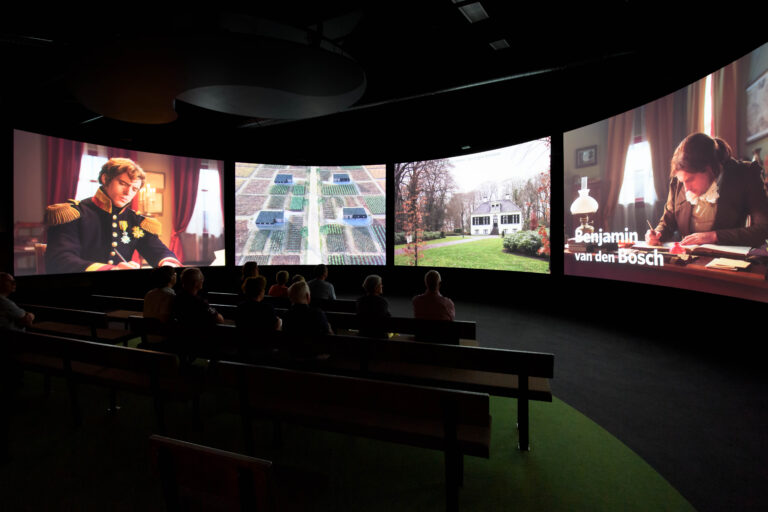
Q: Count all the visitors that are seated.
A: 11